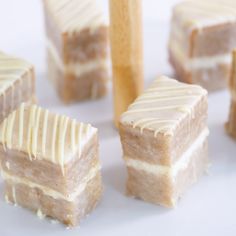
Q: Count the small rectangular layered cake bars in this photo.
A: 6